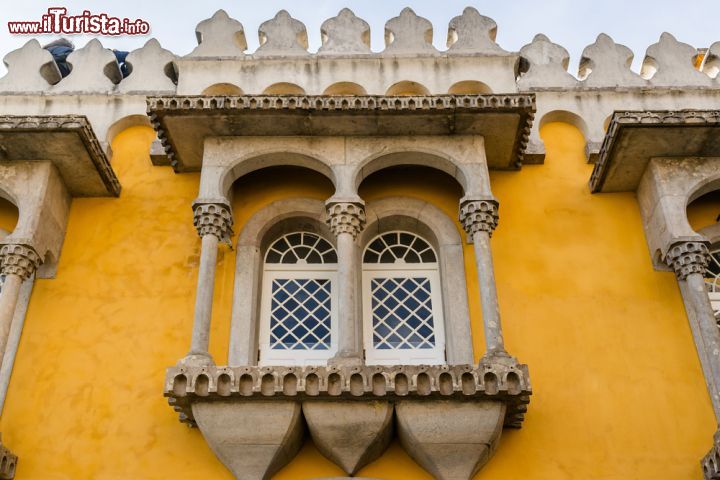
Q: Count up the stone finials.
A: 12